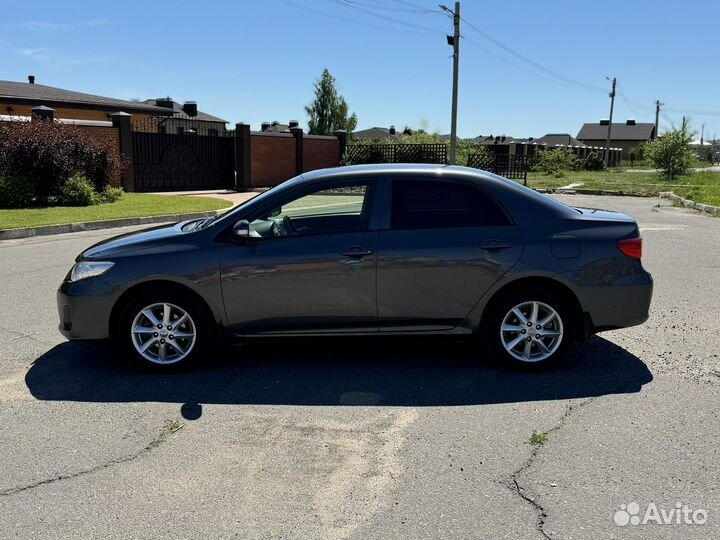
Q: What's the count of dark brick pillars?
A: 5